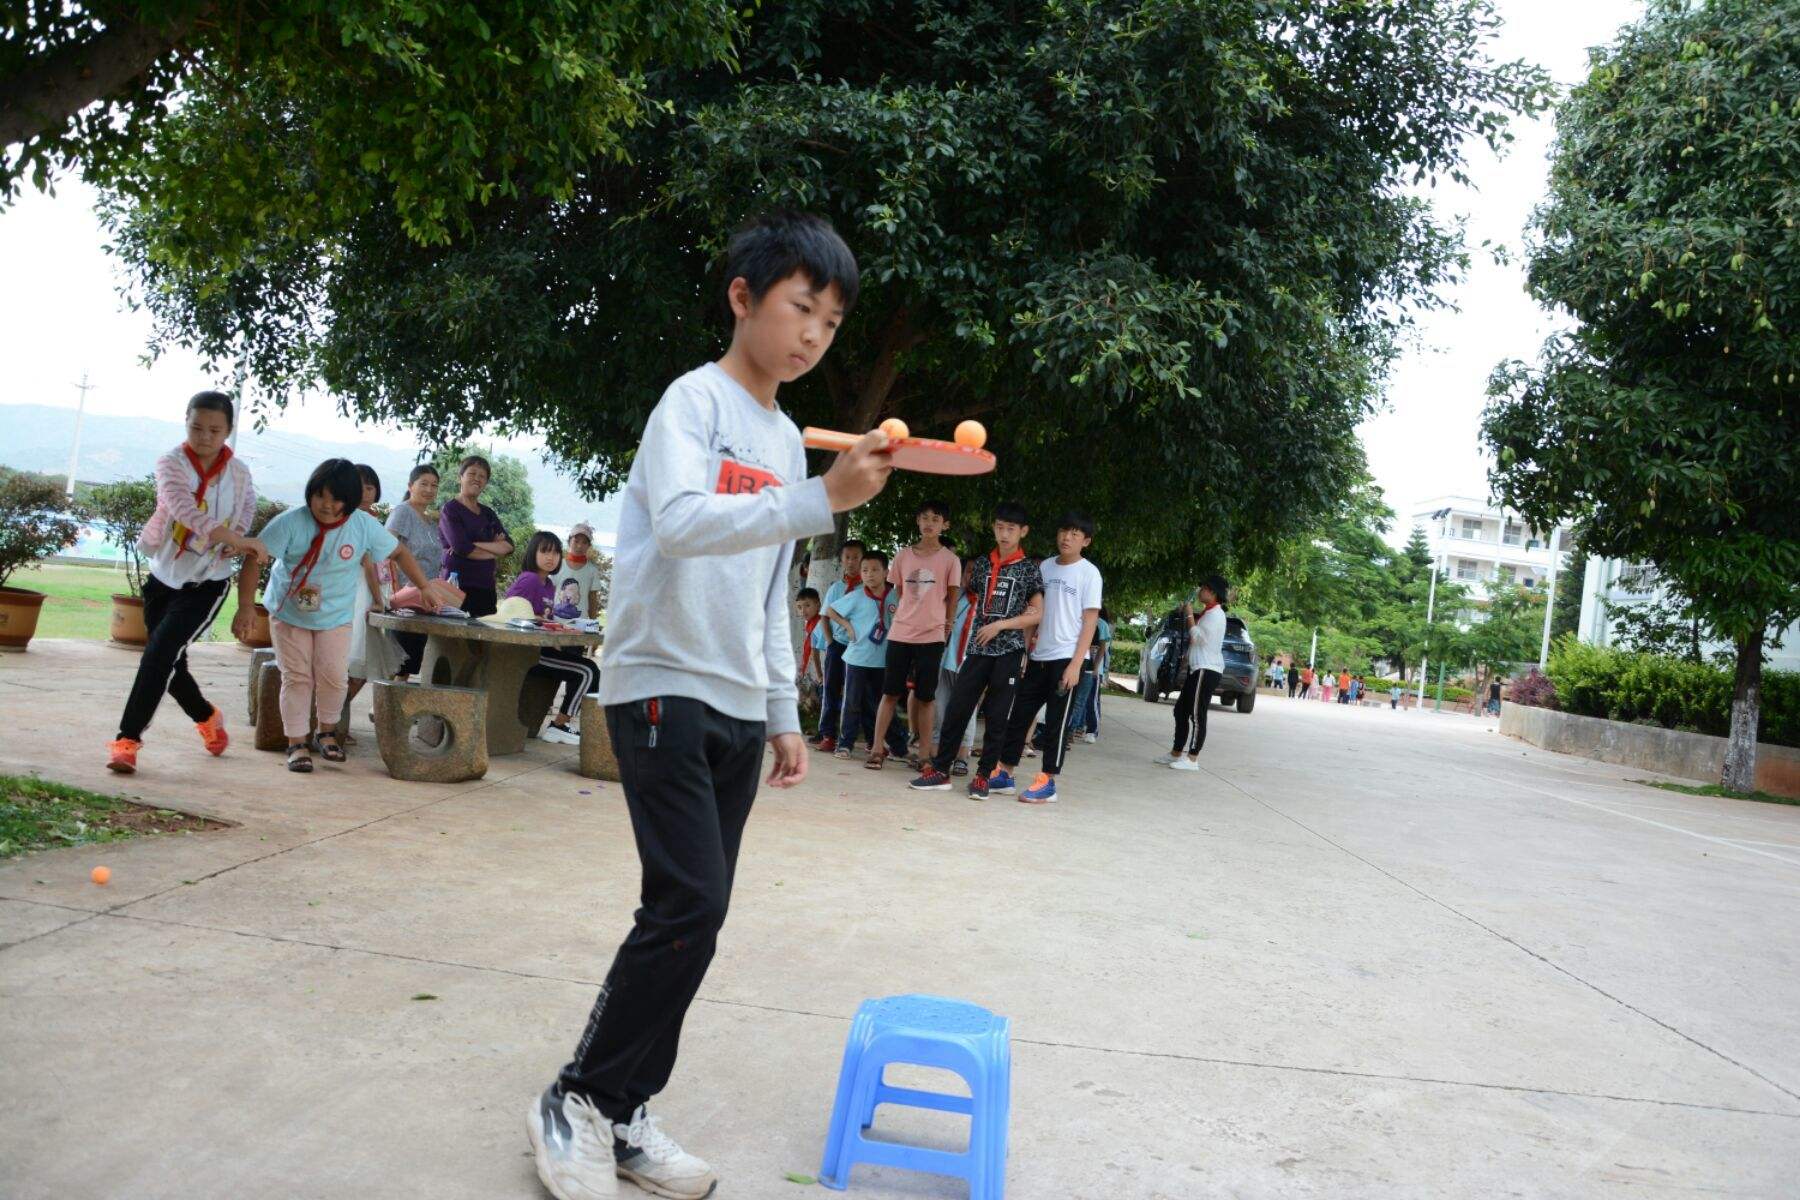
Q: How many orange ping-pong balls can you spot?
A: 3